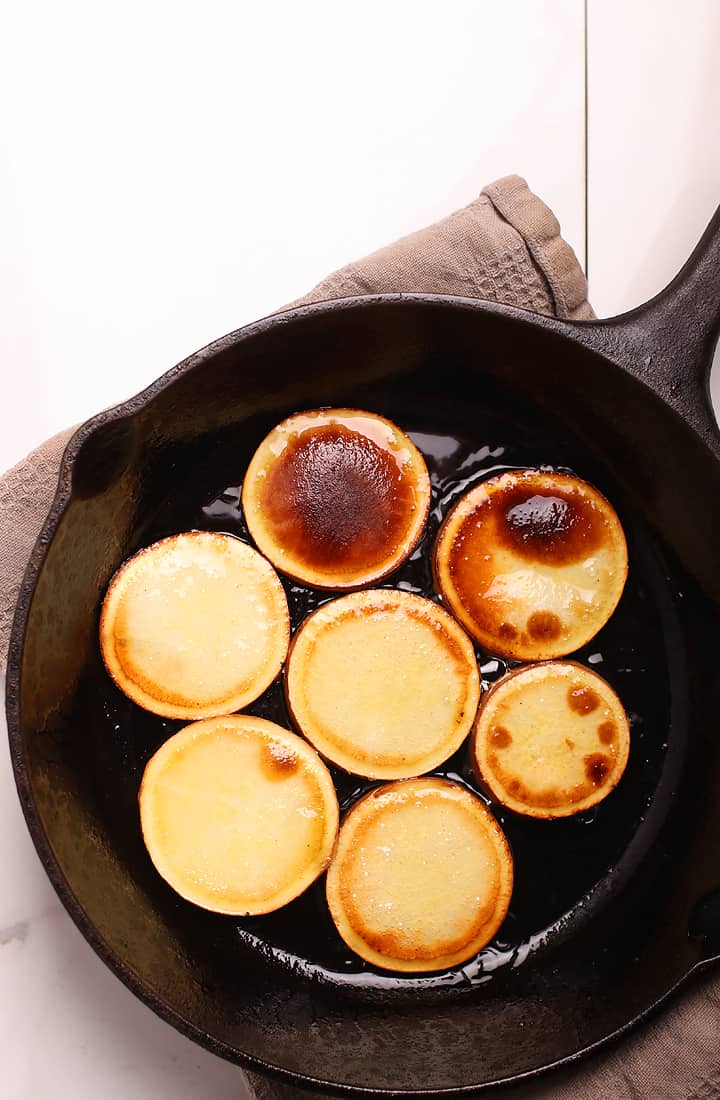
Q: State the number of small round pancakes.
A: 7